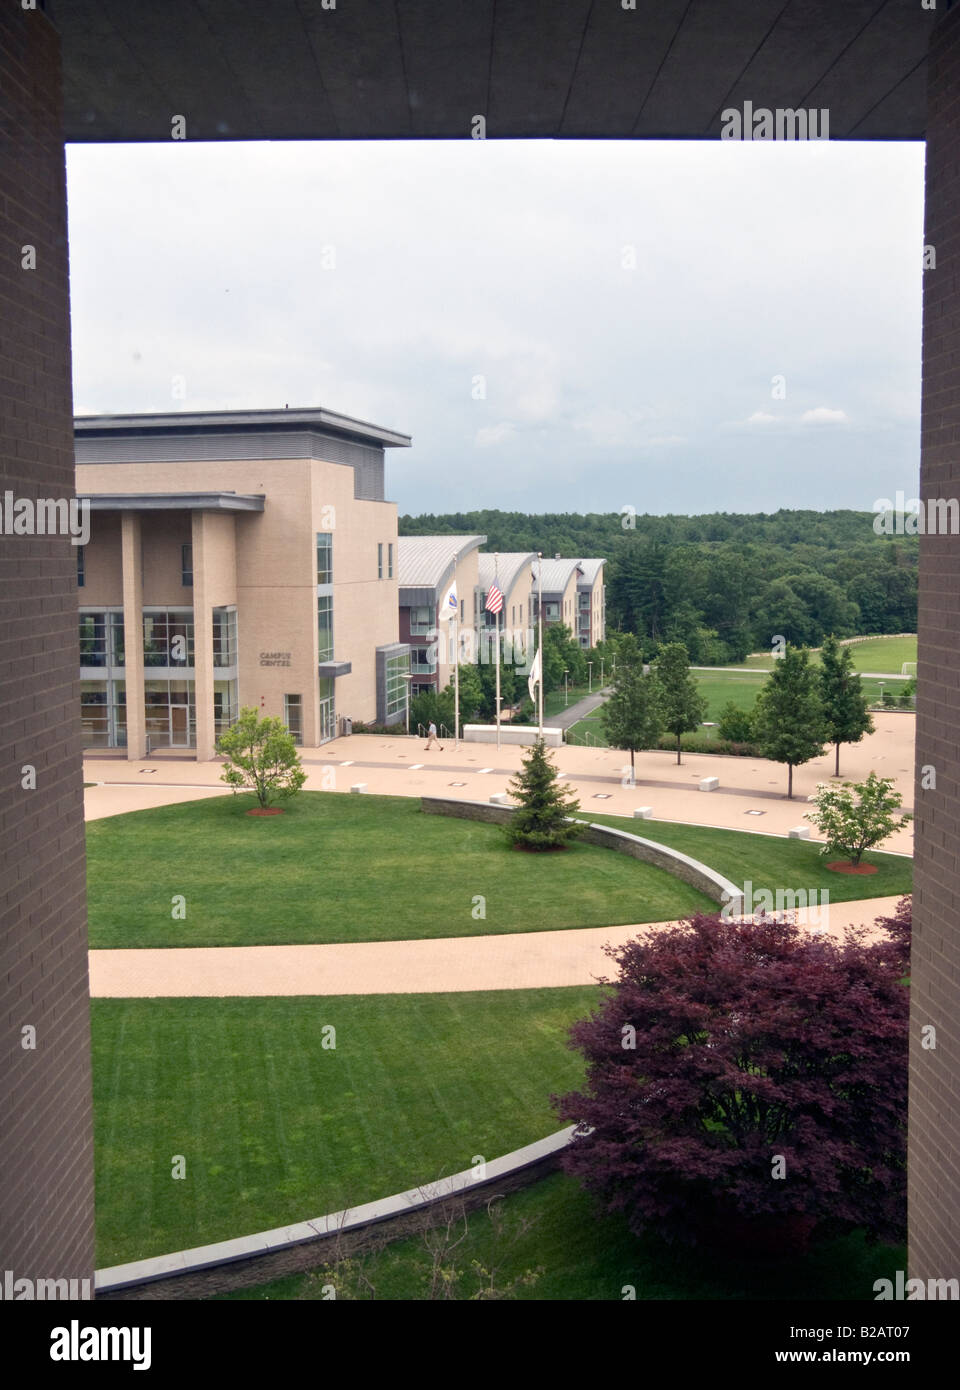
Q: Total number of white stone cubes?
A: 5